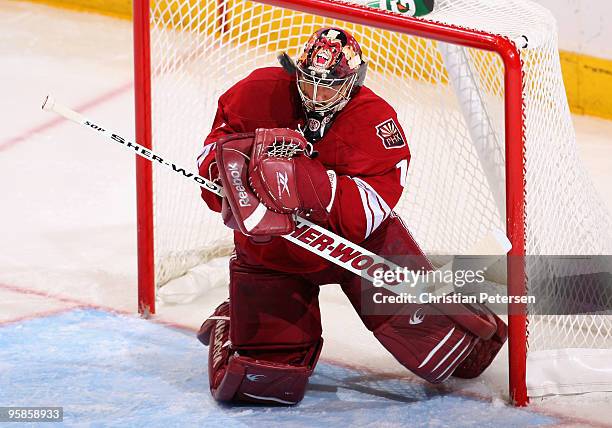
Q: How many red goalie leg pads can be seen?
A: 2